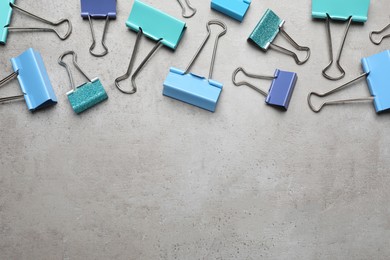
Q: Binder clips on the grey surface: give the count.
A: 13